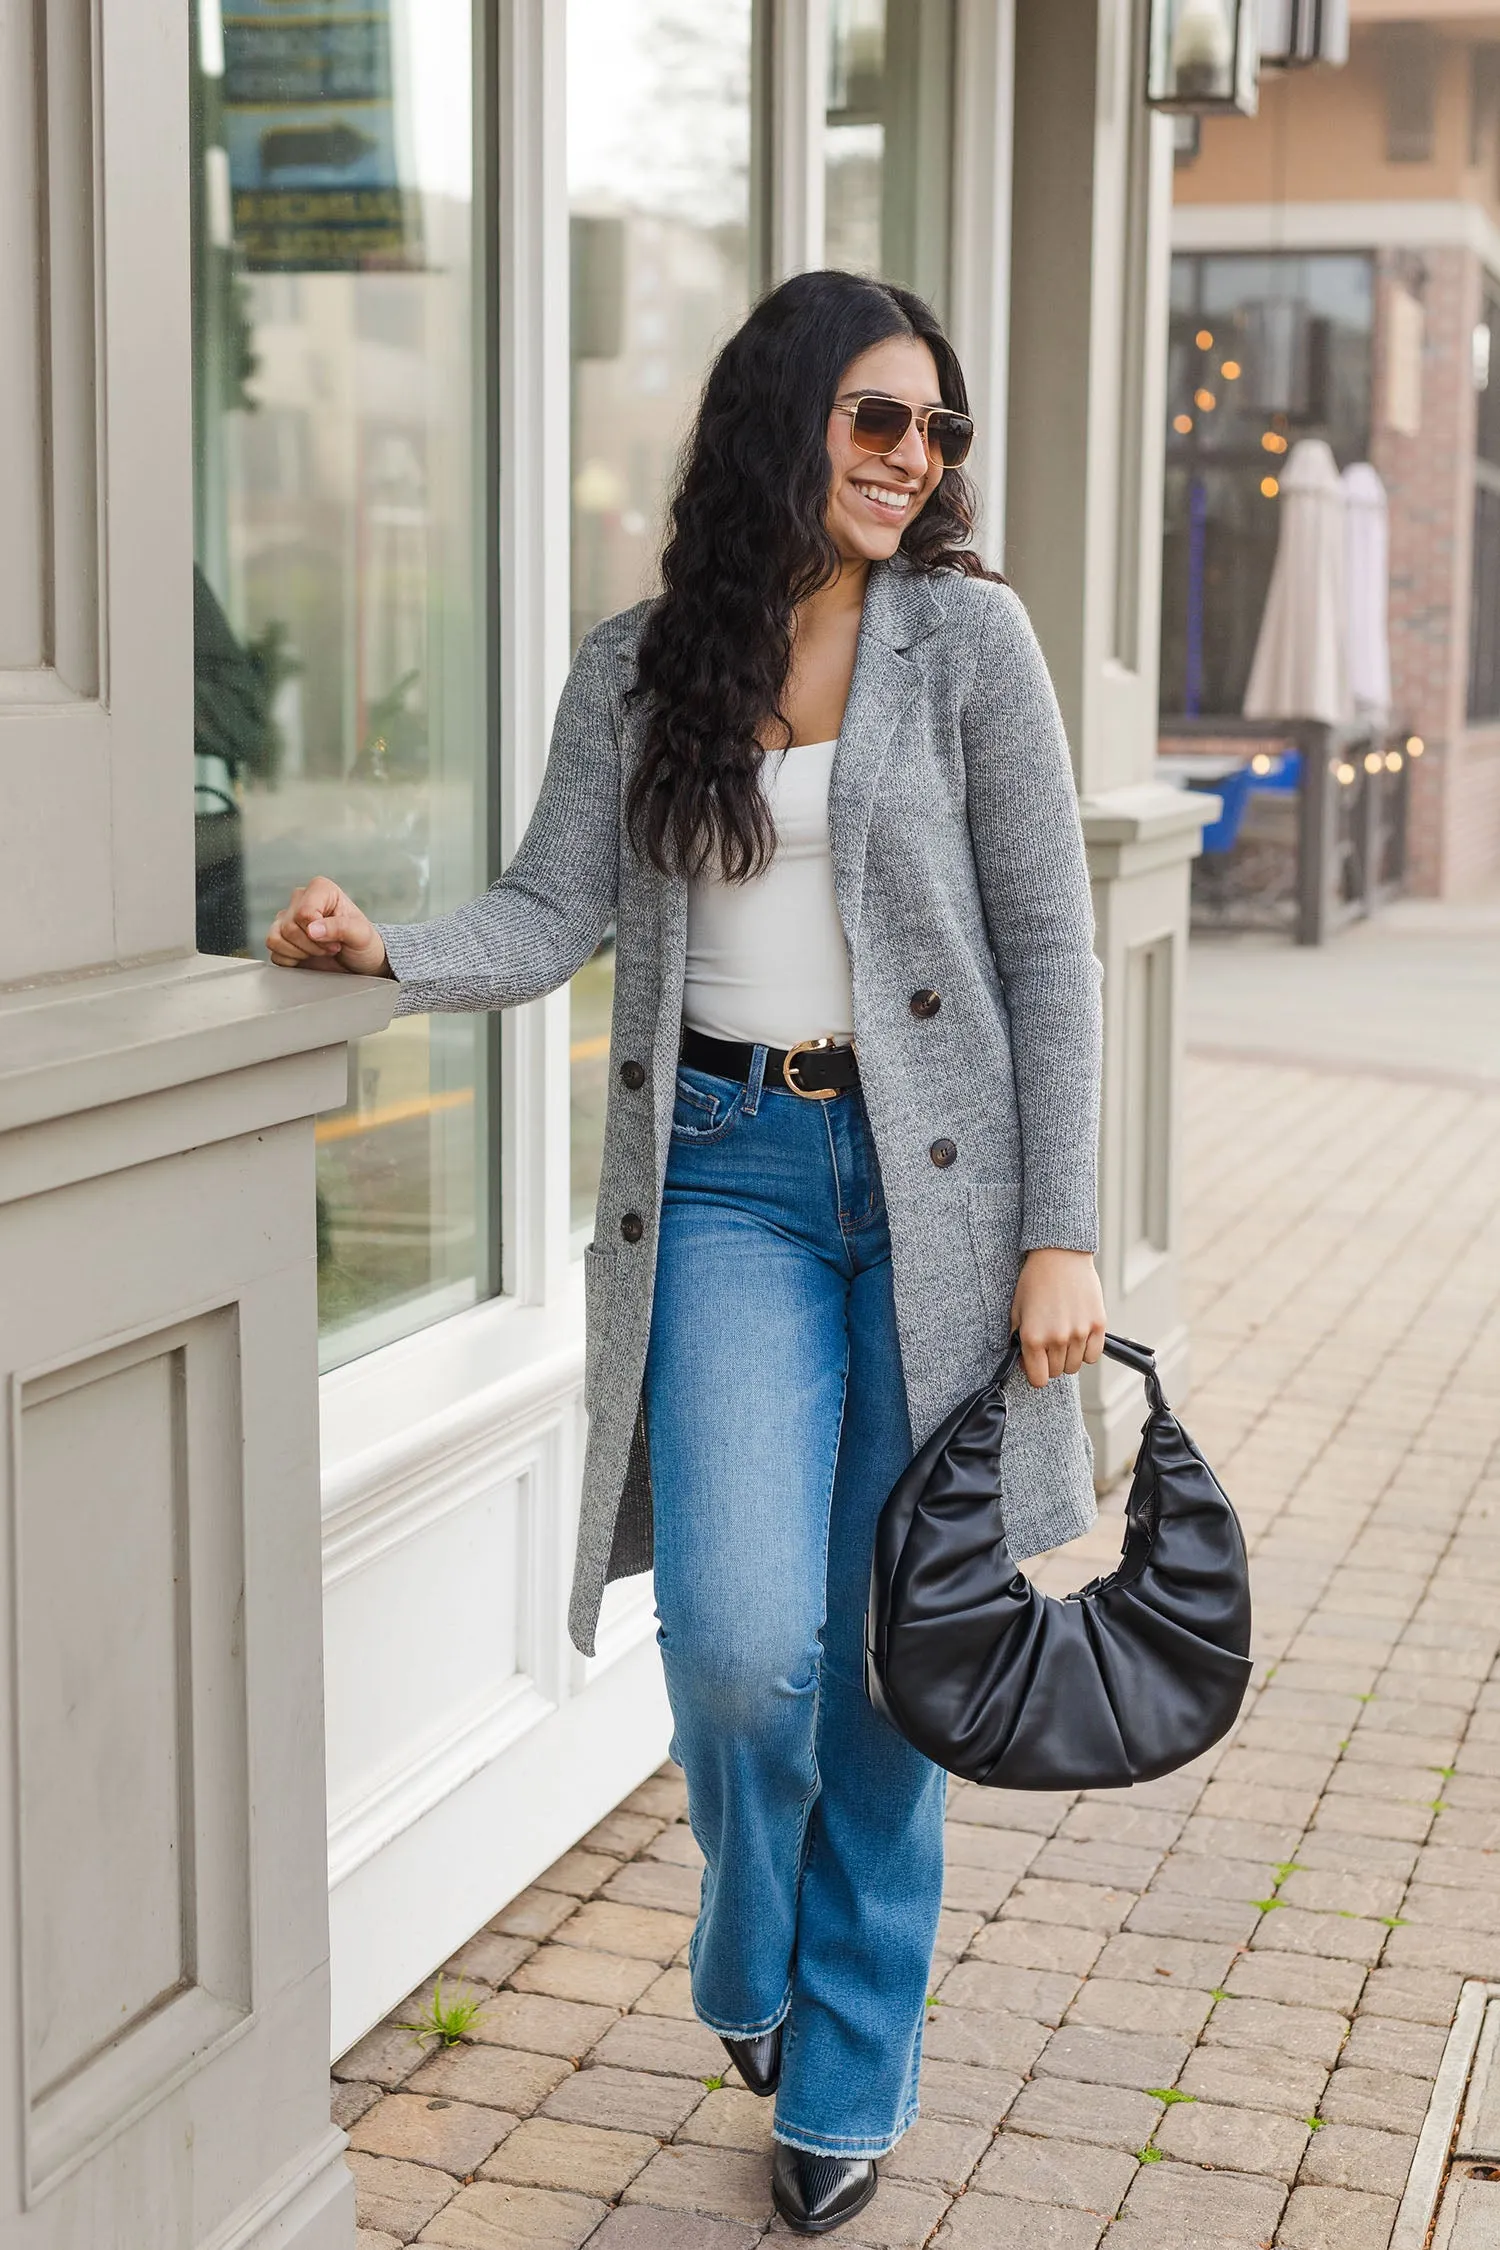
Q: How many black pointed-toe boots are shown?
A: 2